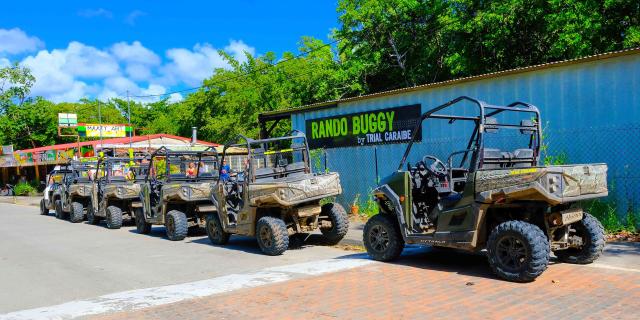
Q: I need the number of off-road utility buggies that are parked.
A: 6